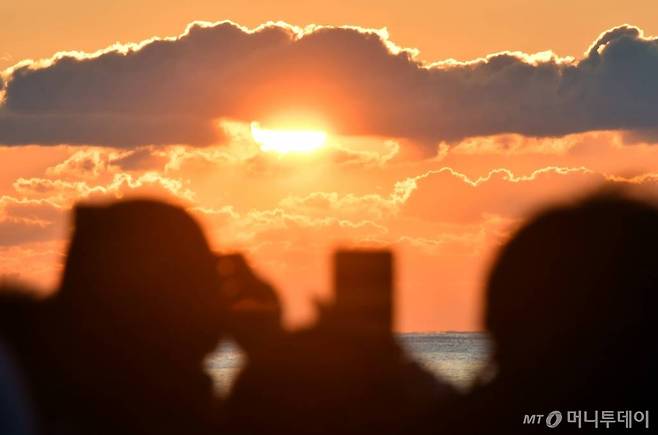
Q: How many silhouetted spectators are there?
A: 3